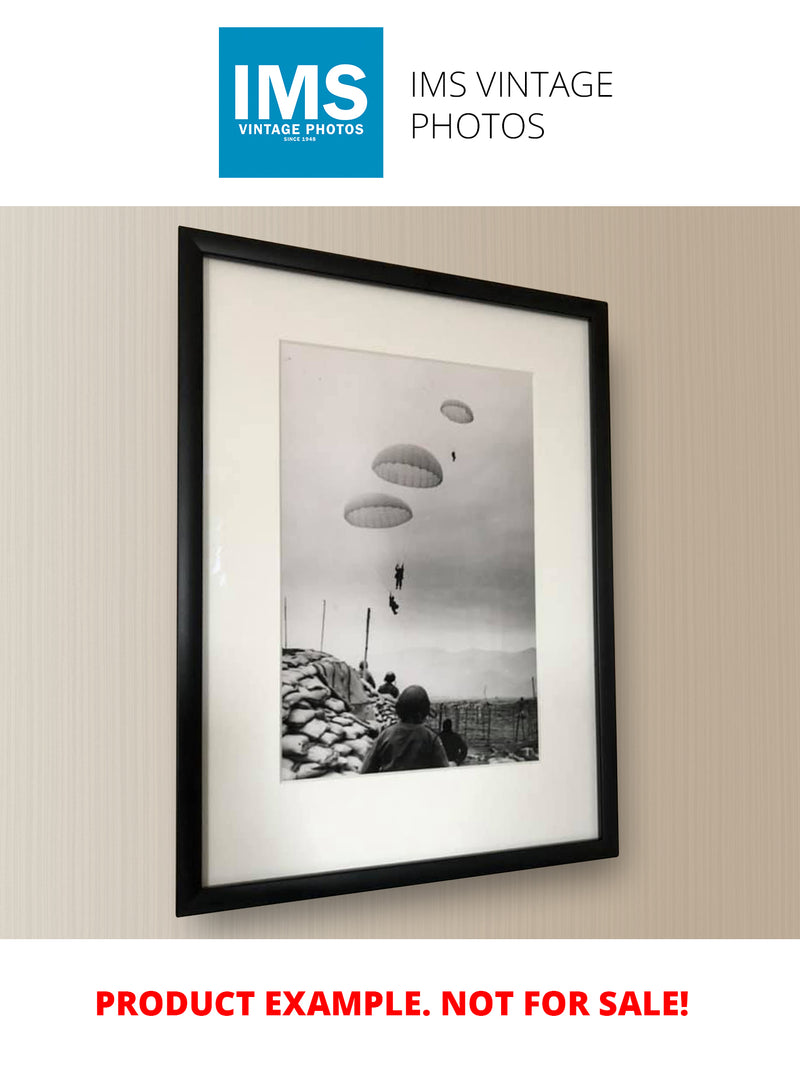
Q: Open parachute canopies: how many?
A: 3